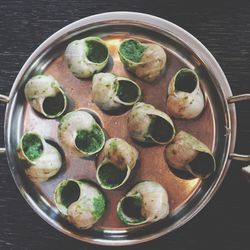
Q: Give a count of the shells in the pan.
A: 12